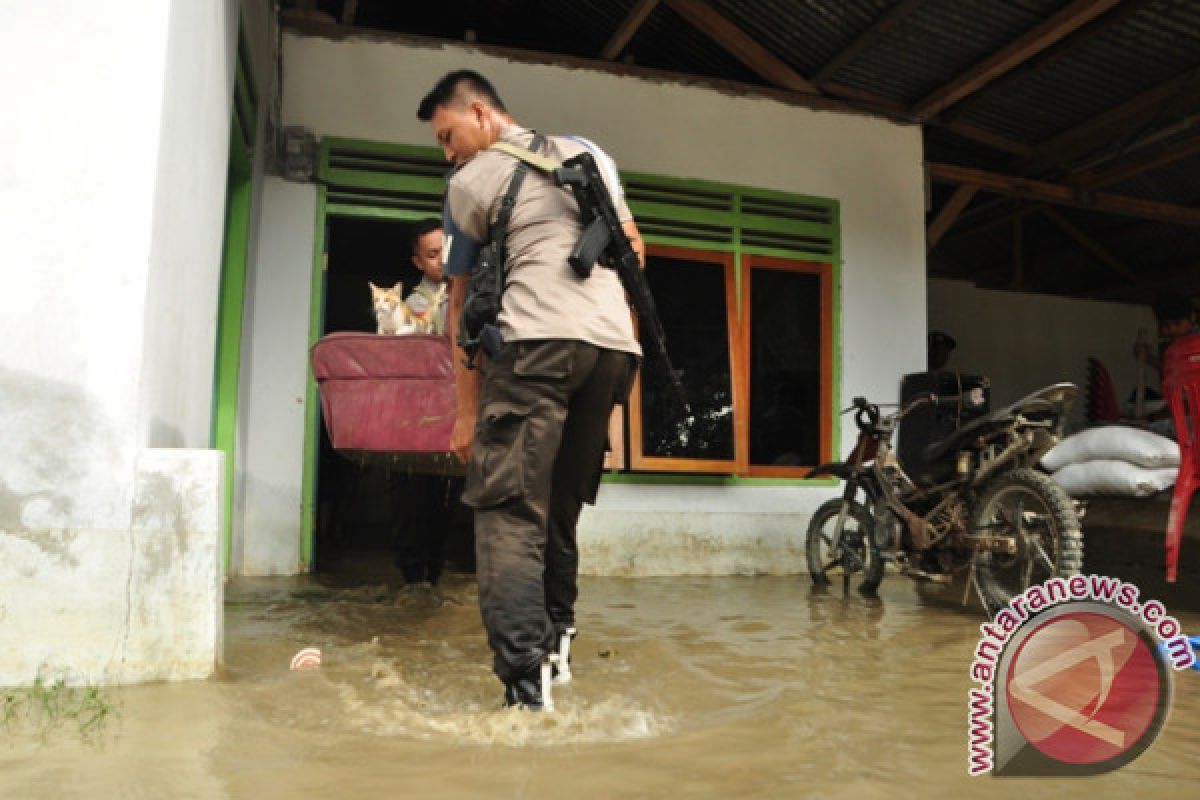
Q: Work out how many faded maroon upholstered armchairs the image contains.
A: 1